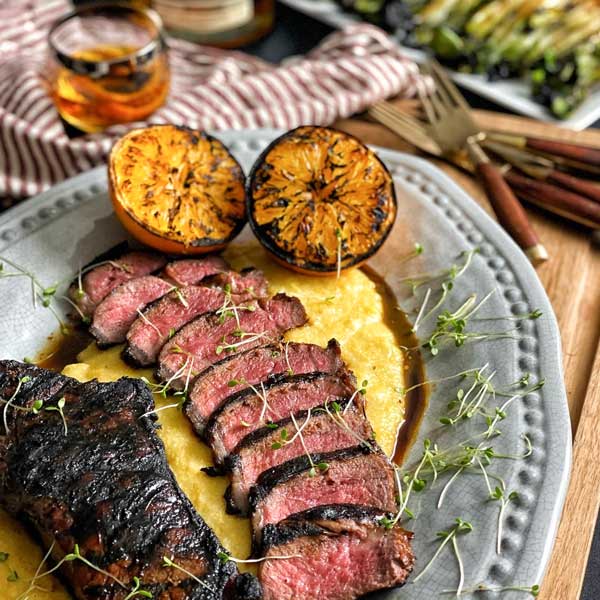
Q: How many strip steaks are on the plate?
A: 2